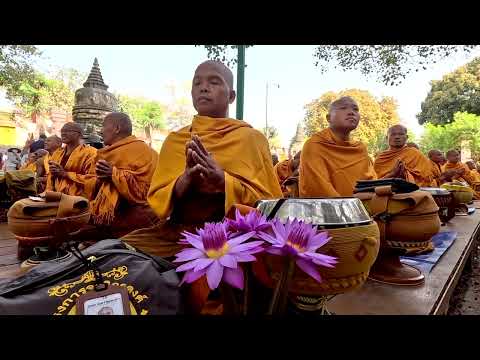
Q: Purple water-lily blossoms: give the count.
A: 3